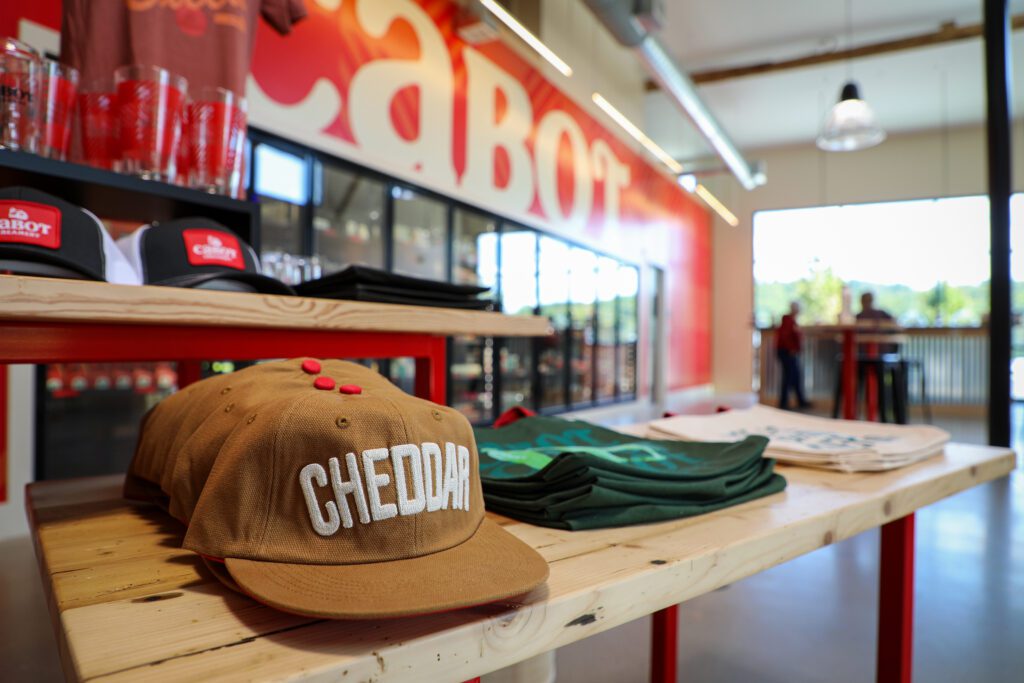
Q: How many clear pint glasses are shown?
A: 1